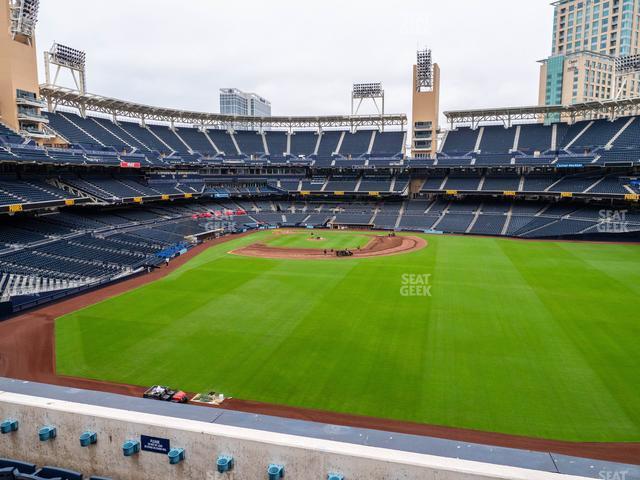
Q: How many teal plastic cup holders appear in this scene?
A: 8